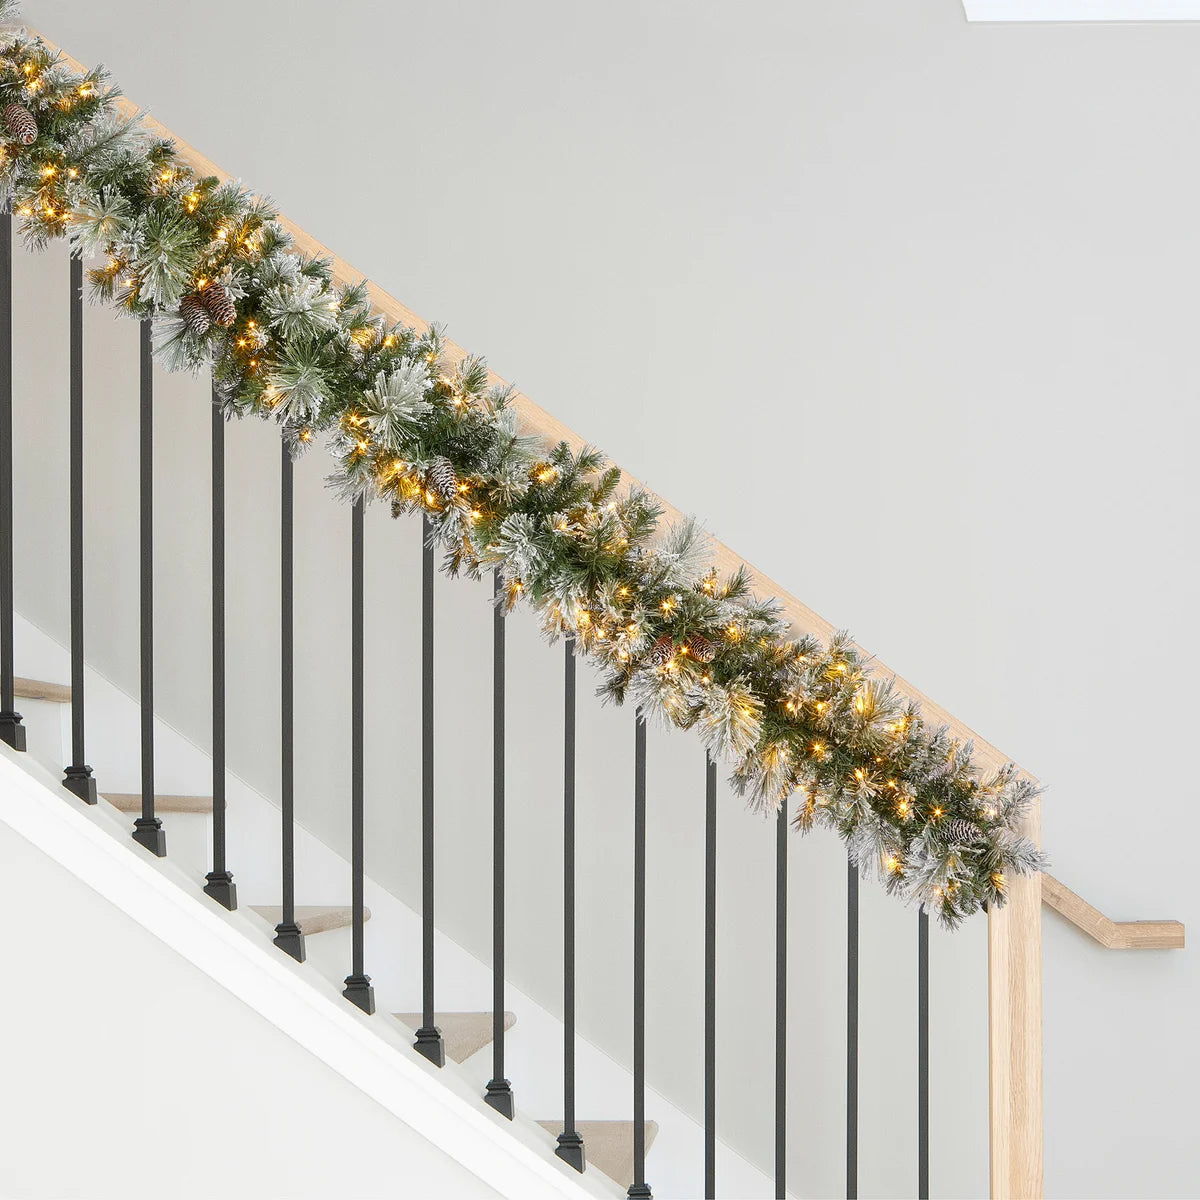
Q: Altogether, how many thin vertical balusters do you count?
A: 14